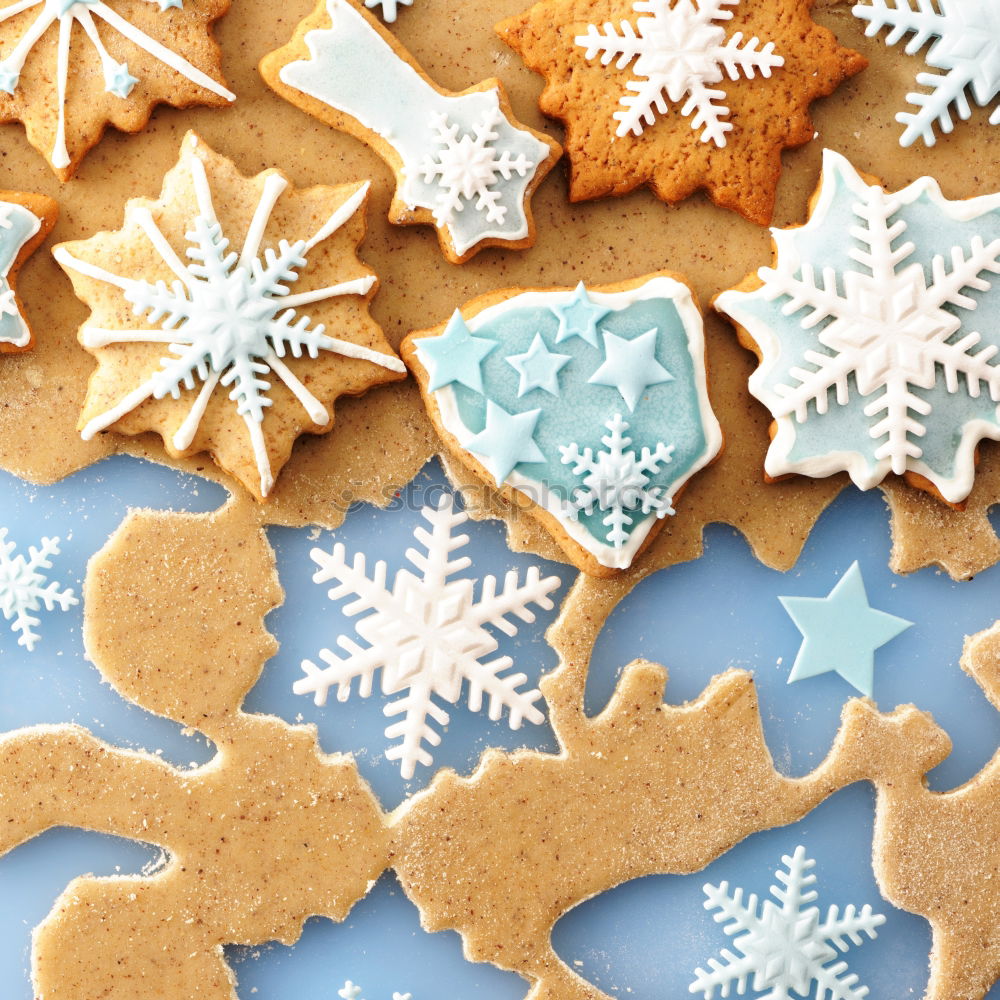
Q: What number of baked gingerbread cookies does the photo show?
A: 7